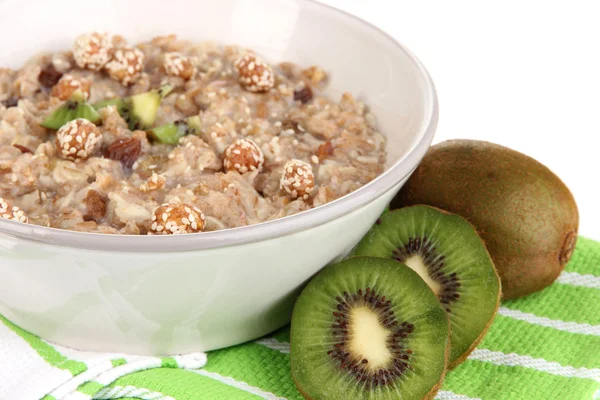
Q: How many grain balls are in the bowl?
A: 10